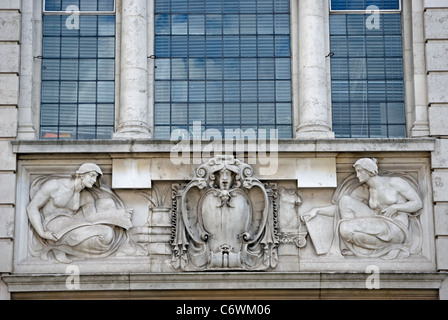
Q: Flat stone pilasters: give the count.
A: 2